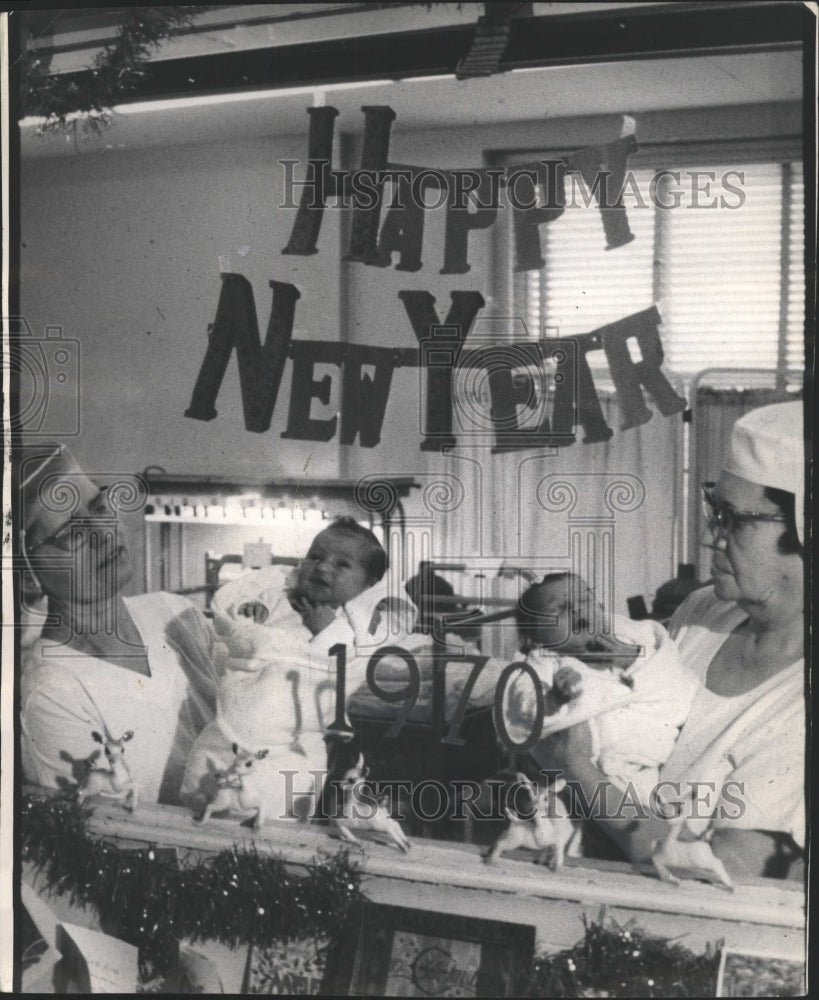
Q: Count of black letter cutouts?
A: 12